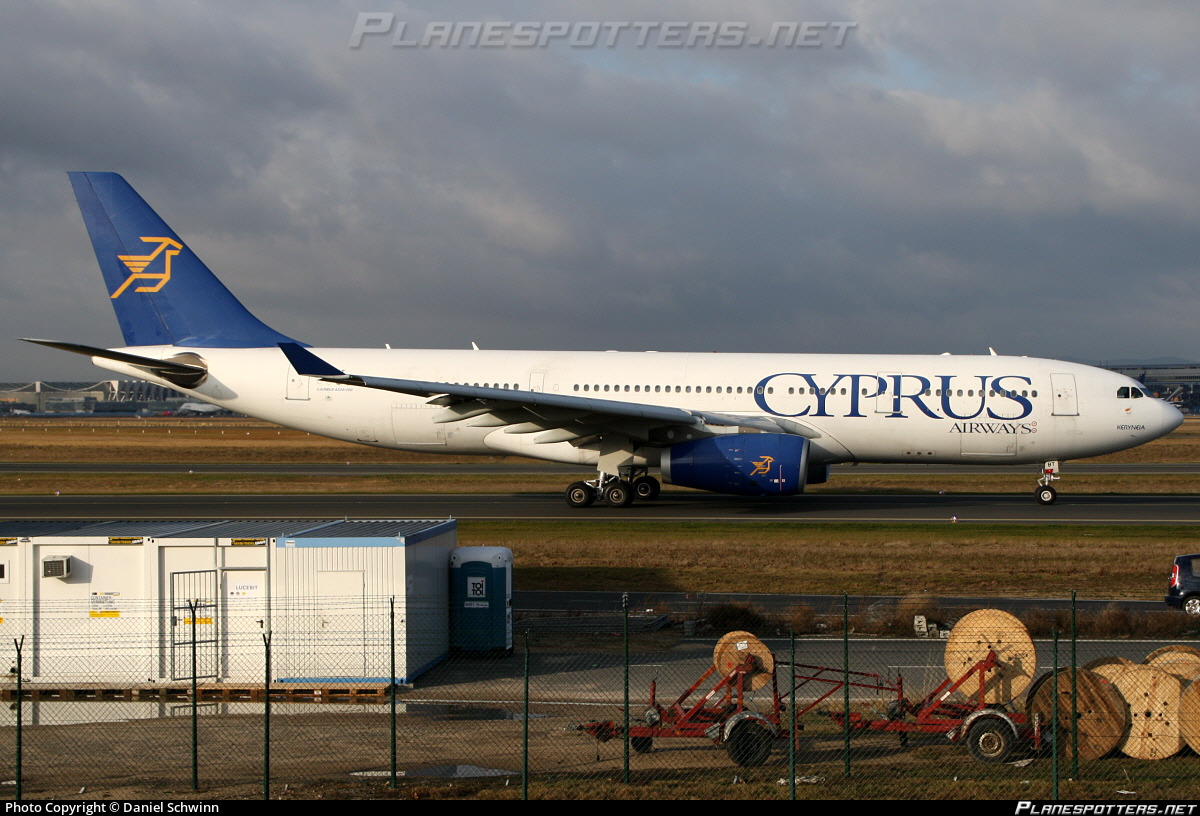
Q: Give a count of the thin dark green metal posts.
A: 10